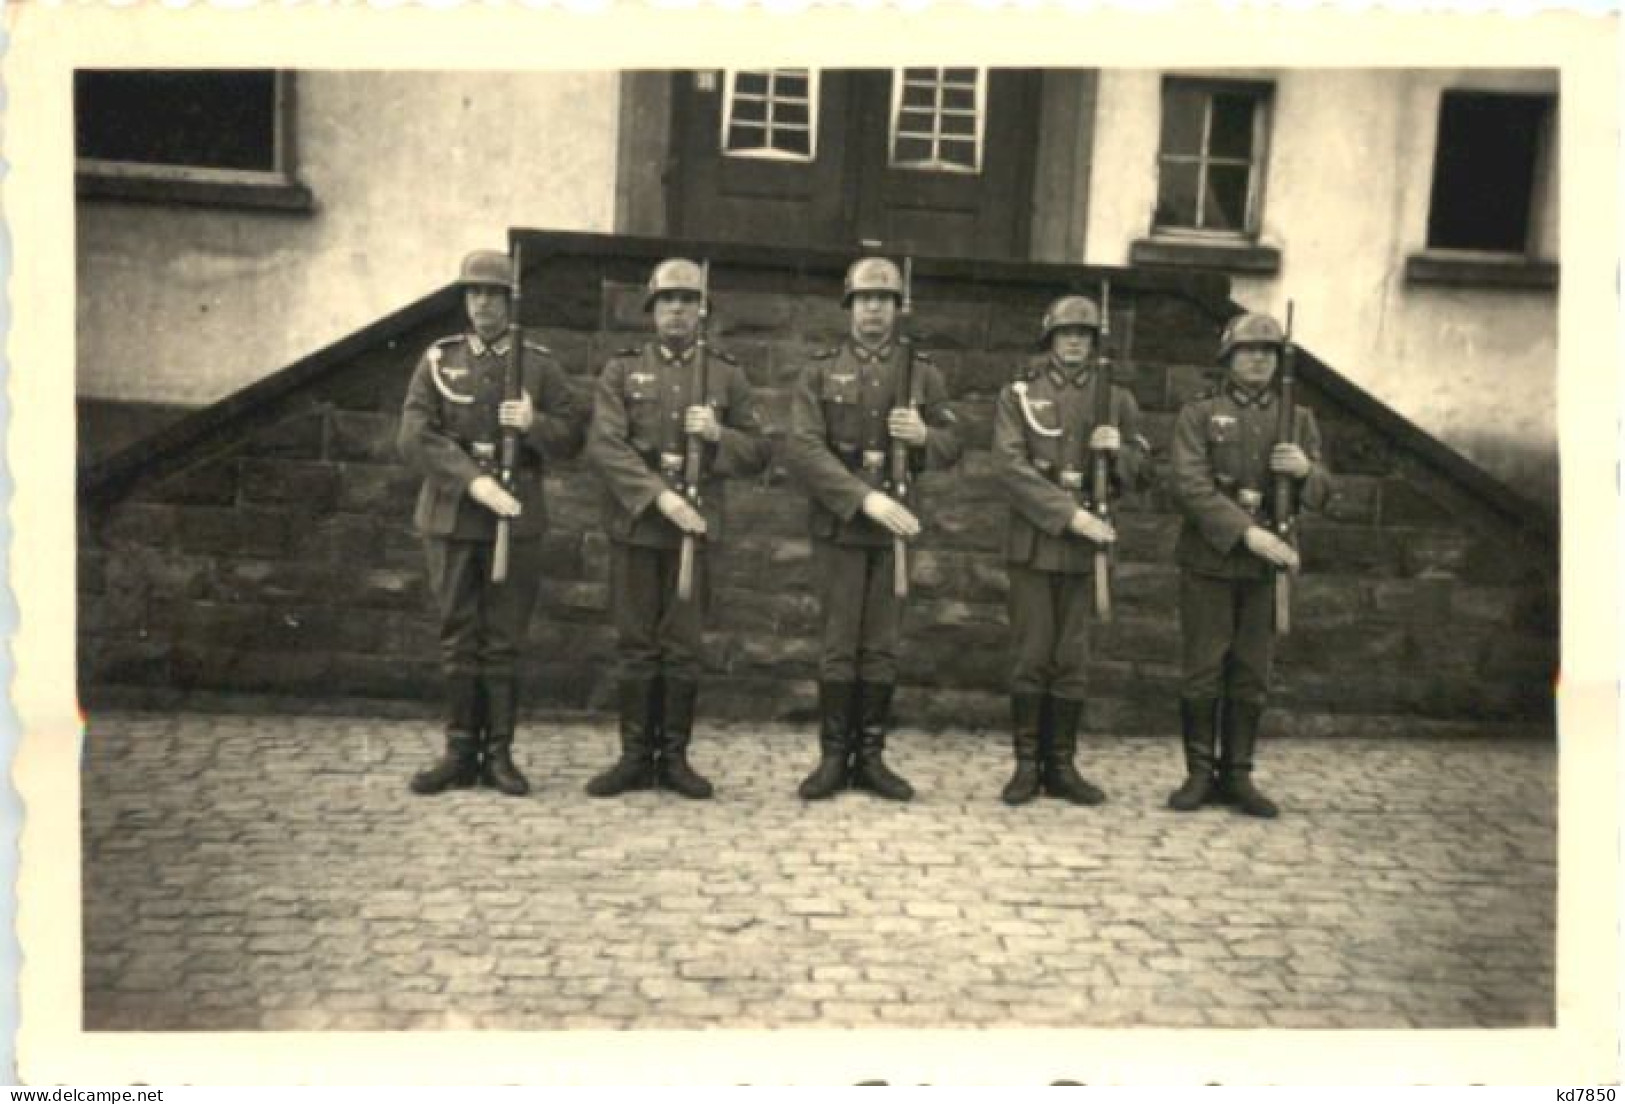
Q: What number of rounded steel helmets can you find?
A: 5